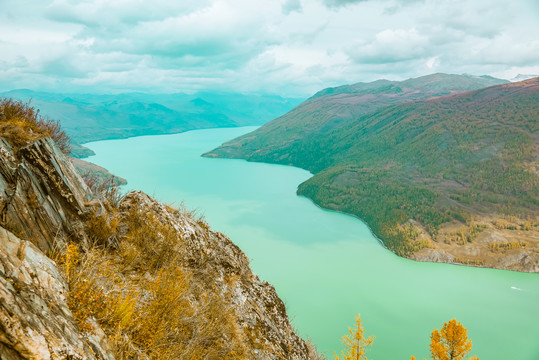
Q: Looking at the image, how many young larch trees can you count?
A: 2